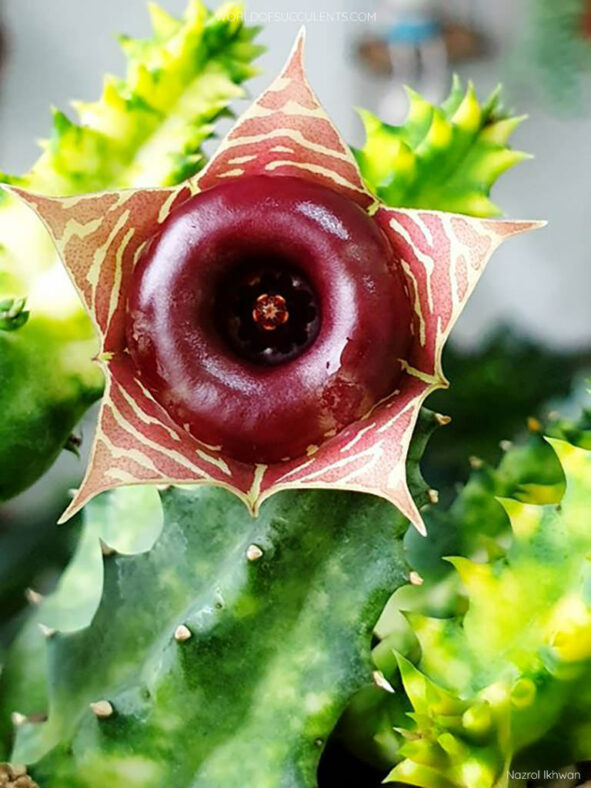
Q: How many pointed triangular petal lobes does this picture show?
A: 5